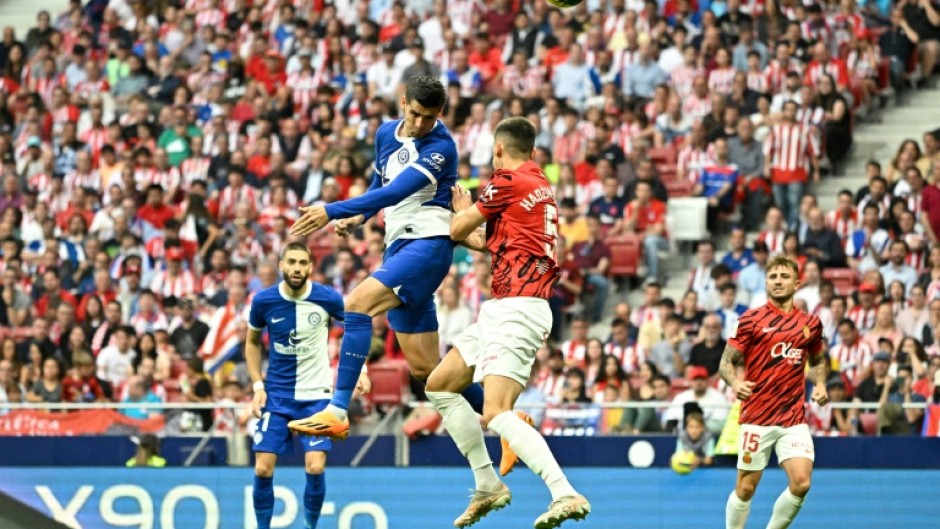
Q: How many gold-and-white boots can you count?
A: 2